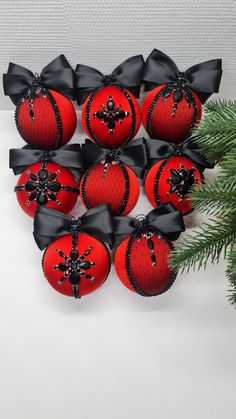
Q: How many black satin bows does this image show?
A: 8